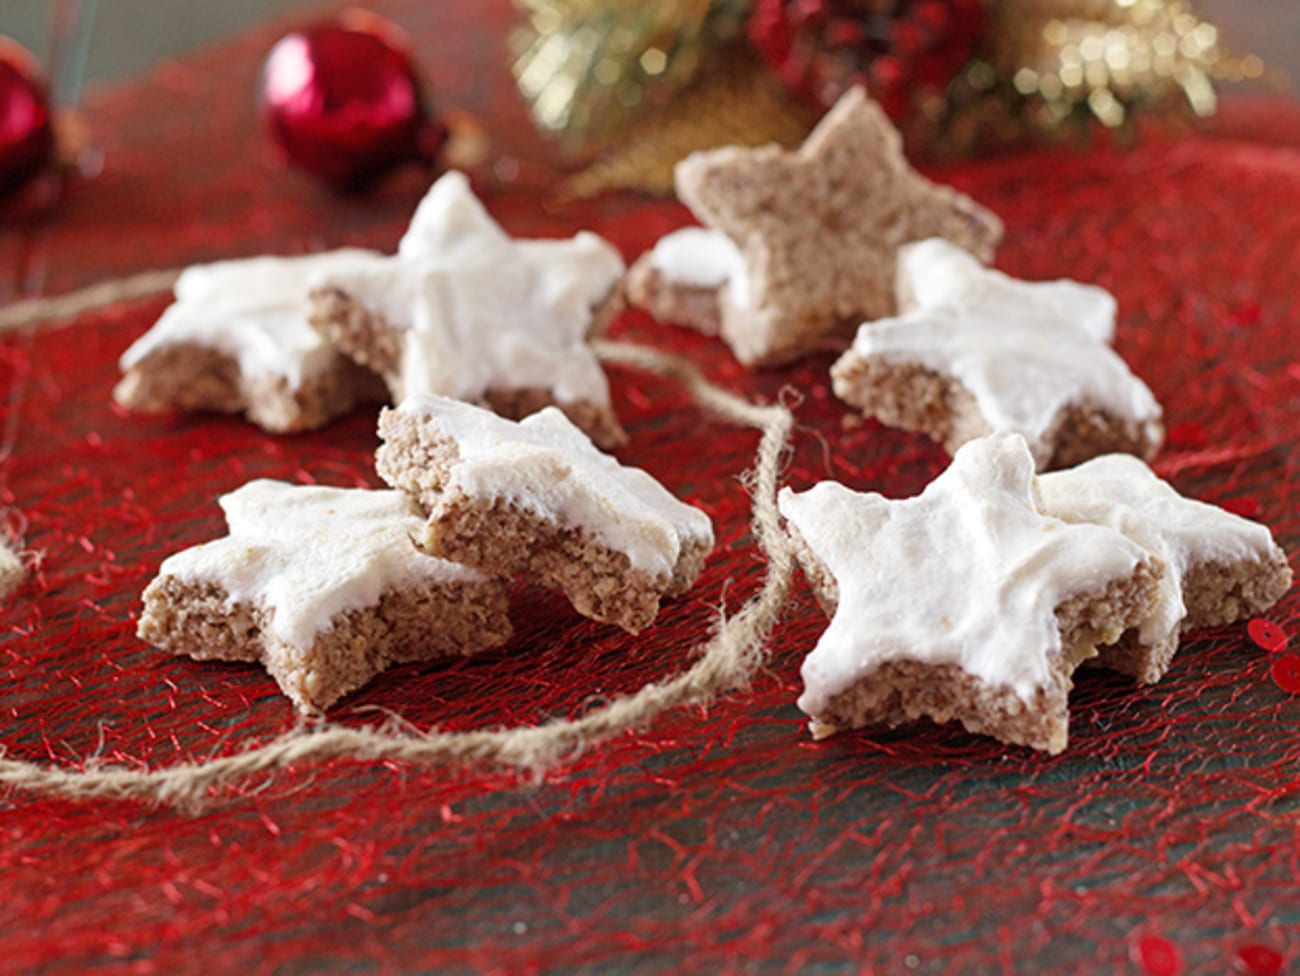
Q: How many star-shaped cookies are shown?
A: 9